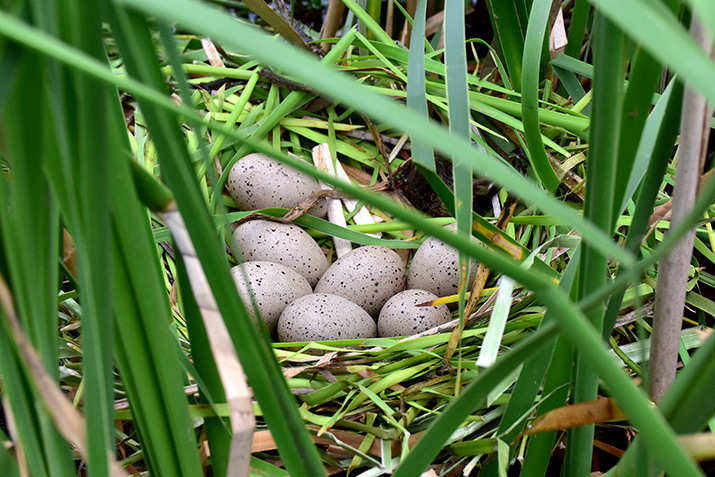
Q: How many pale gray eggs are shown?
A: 7